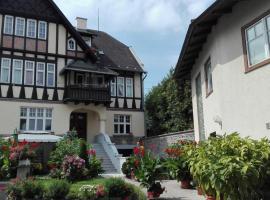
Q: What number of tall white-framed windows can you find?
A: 12